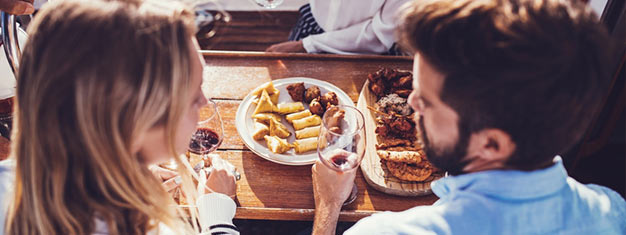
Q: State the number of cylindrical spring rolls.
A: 5